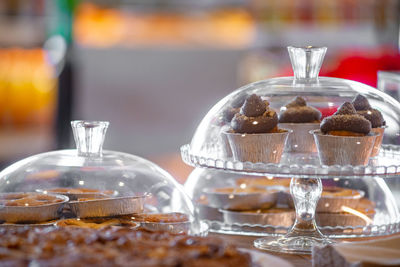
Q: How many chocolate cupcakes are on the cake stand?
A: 5